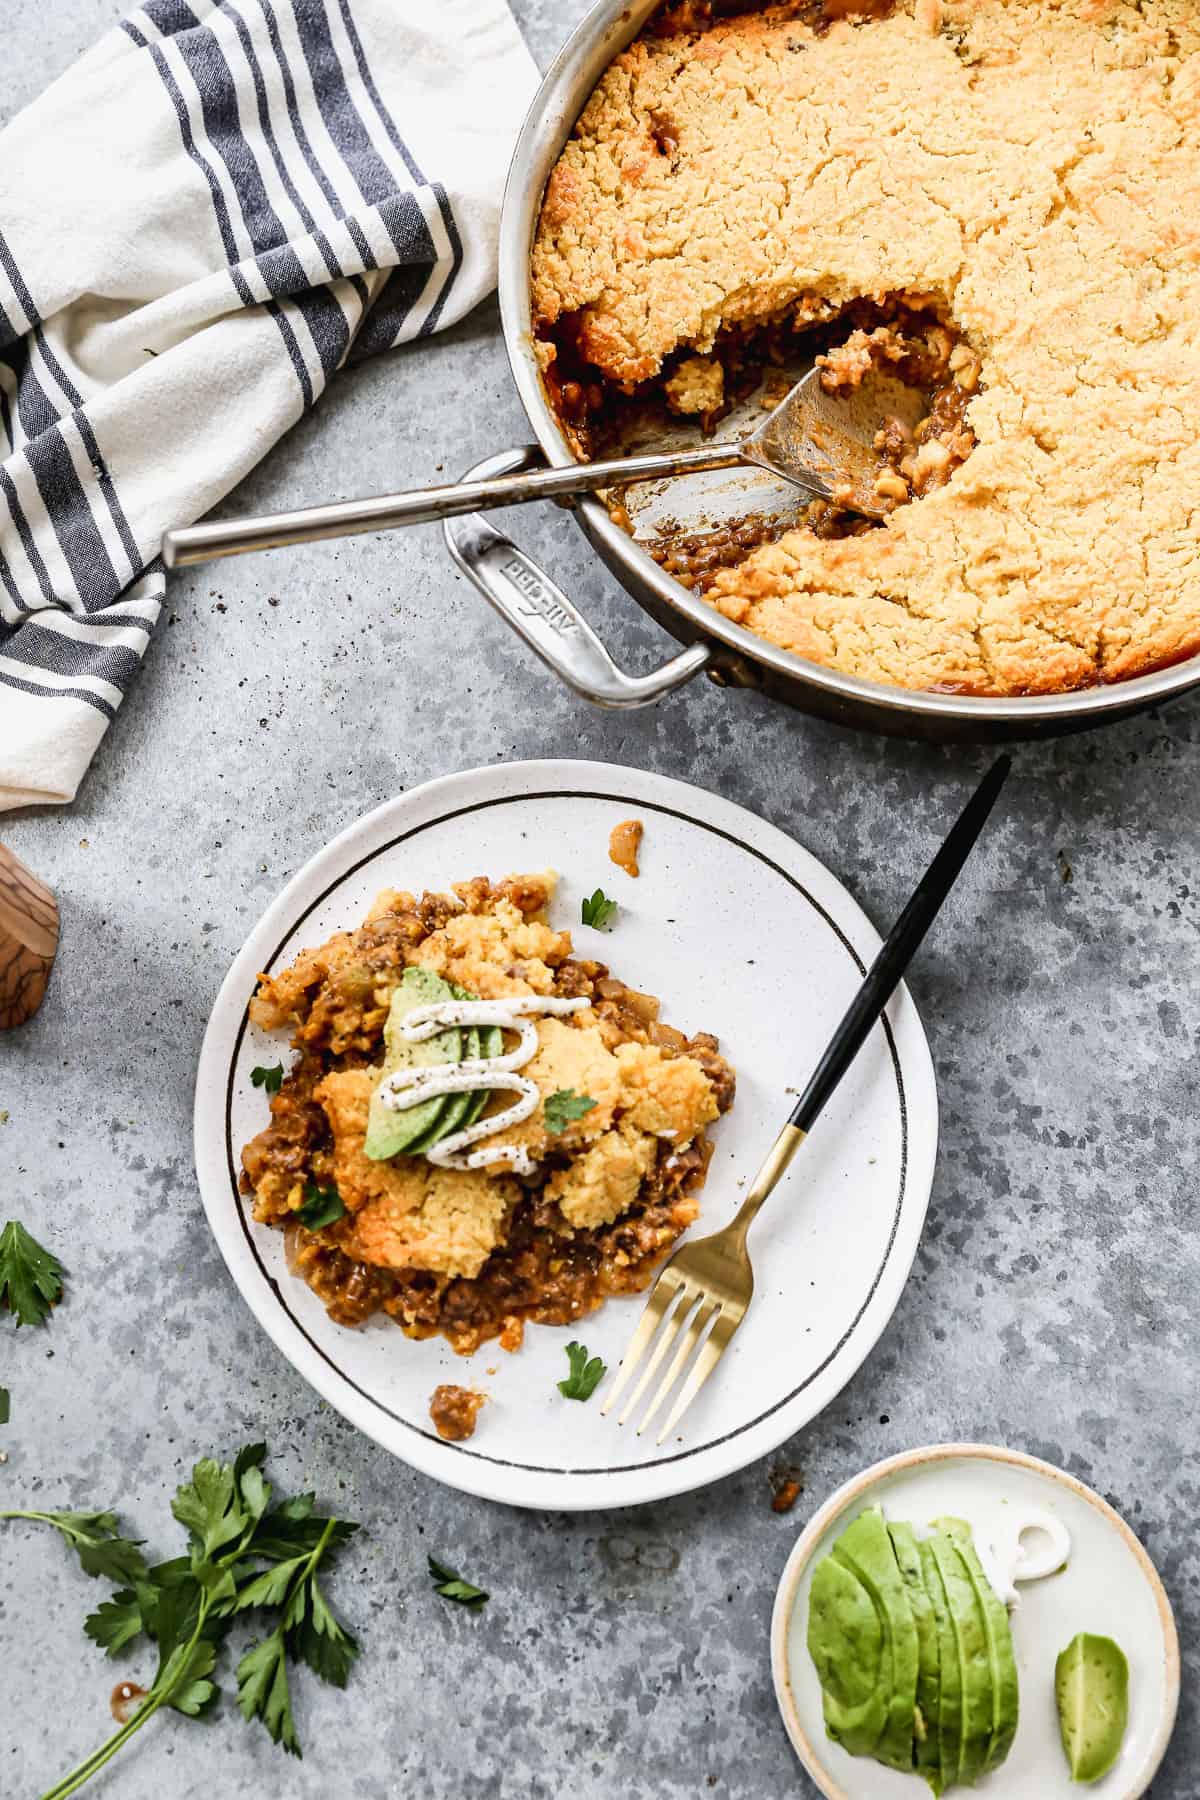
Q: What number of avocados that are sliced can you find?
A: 1